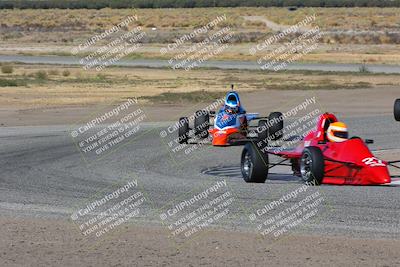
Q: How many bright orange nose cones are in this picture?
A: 1